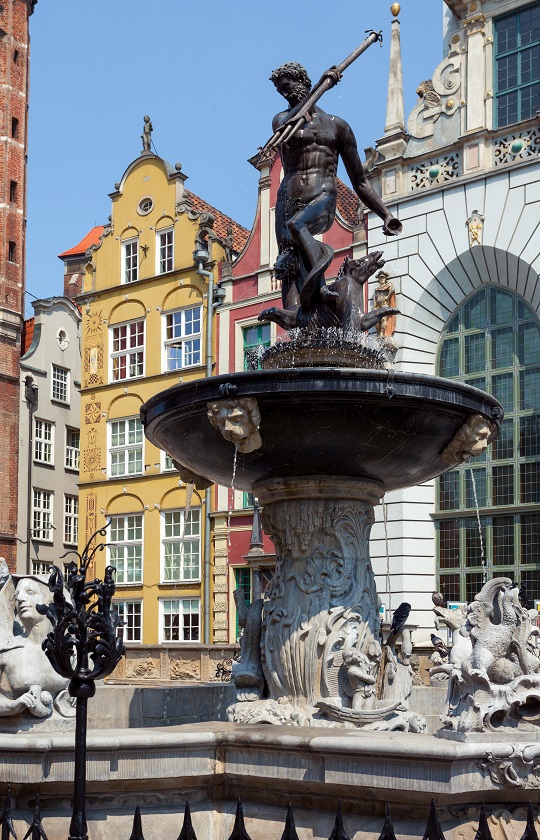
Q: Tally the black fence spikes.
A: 11